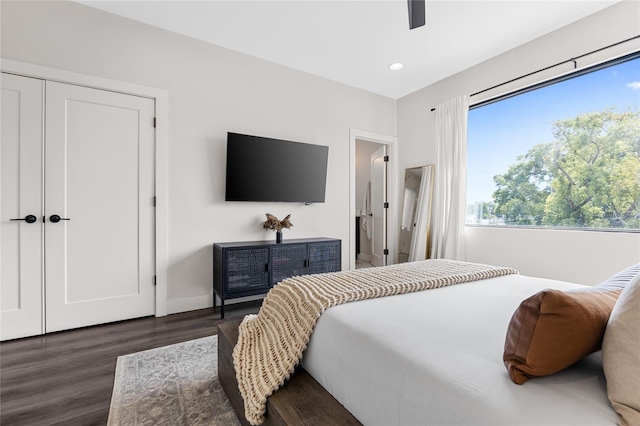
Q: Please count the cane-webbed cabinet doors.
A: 3